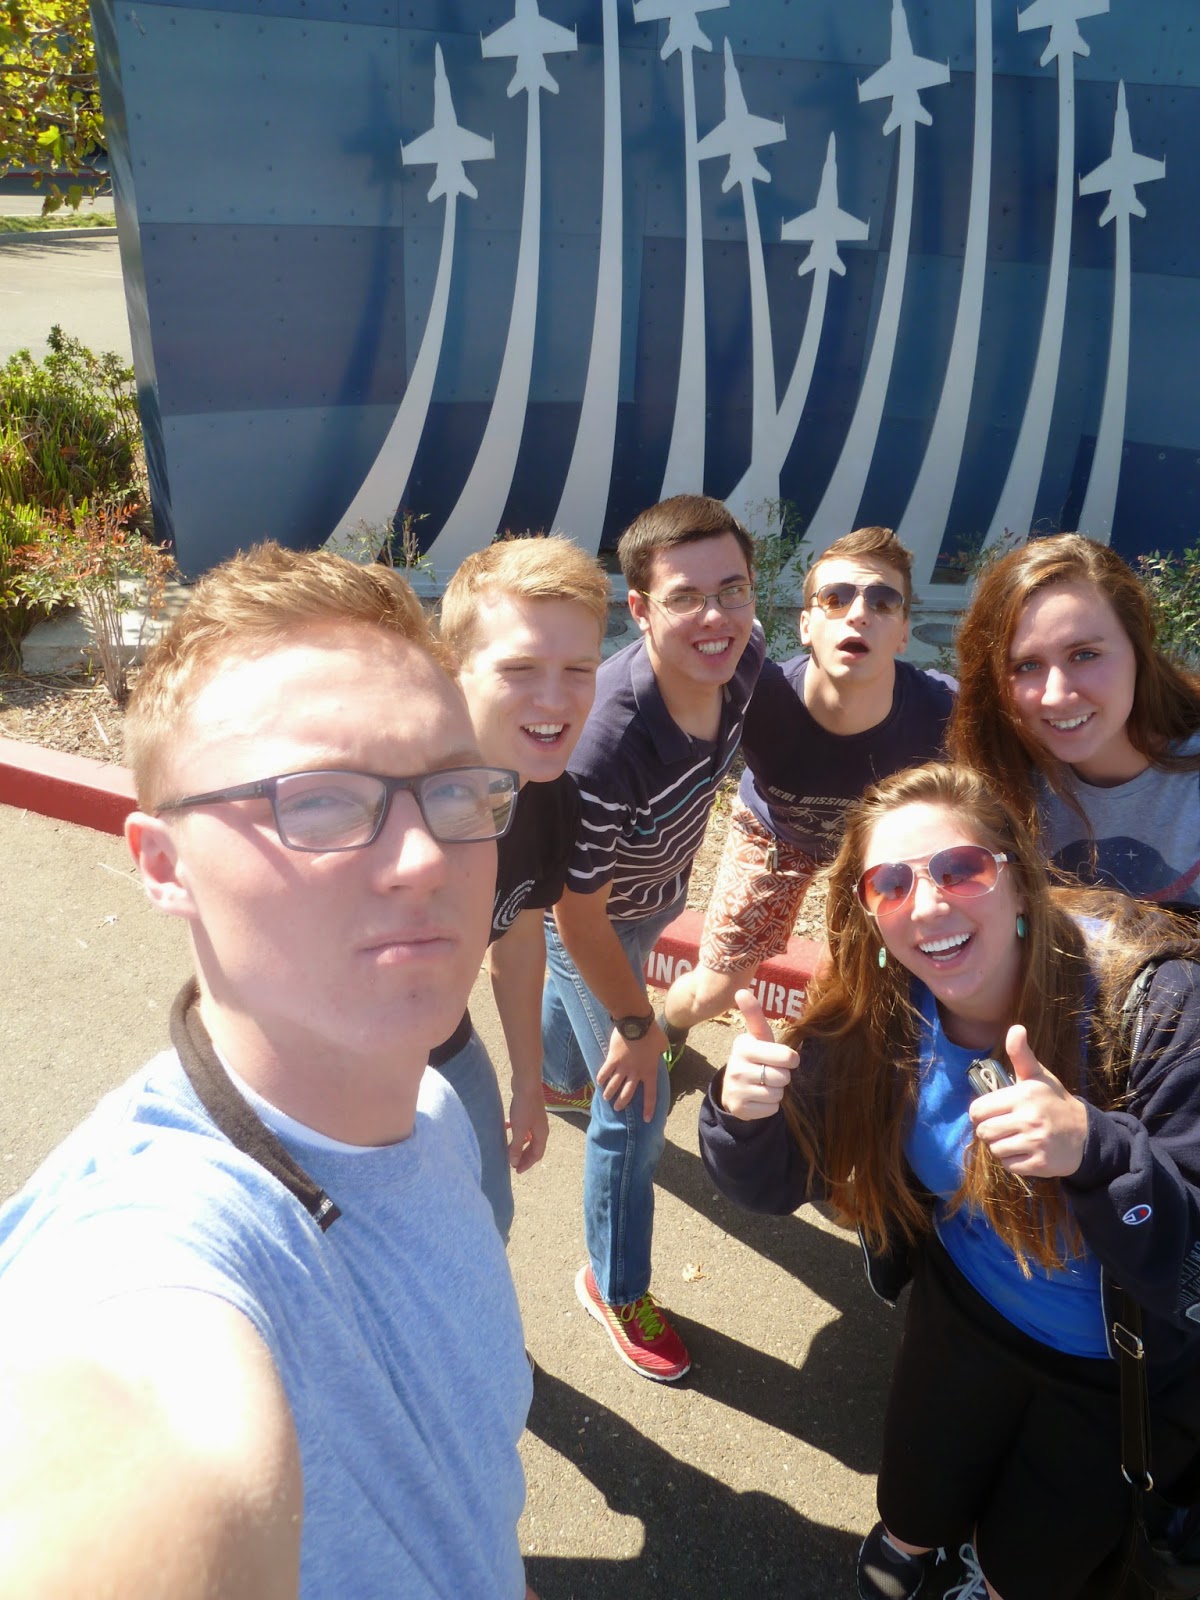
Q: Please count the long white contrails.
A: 10